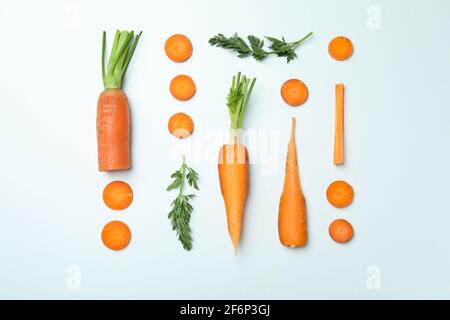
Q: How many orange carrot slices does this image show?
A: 9